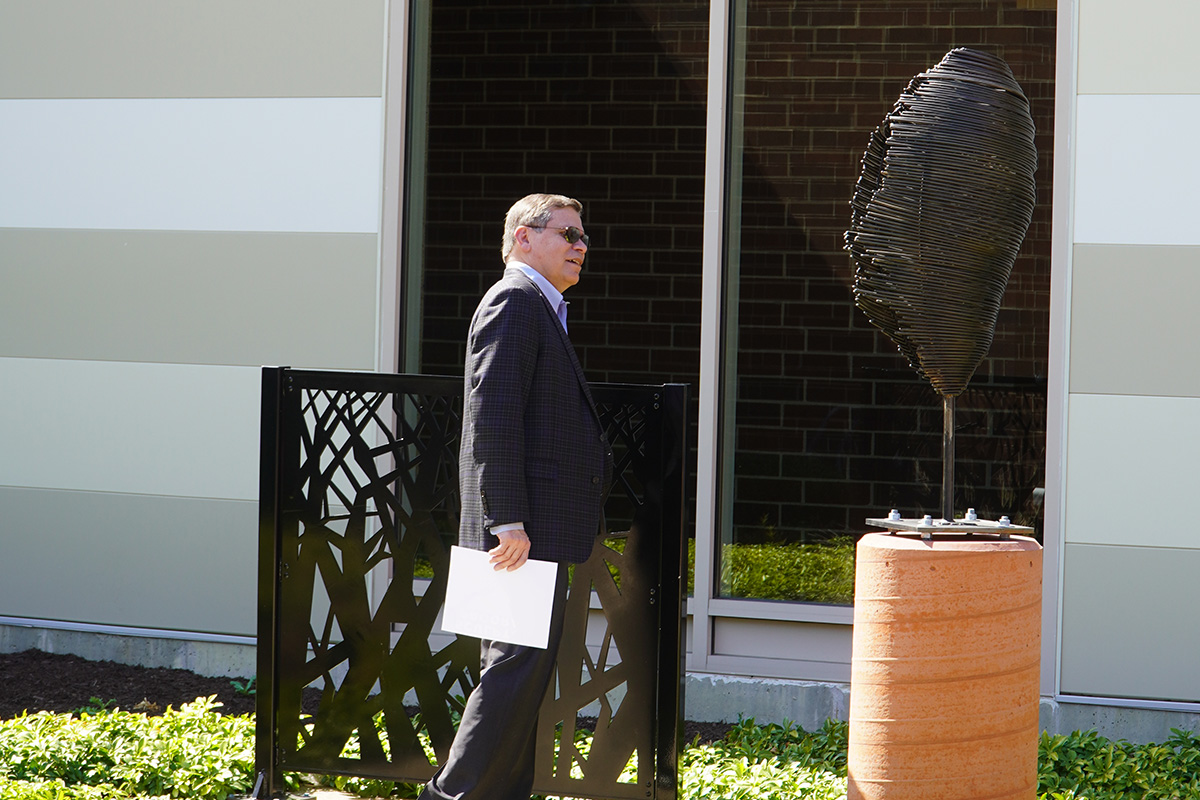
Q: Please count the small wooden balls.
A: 0